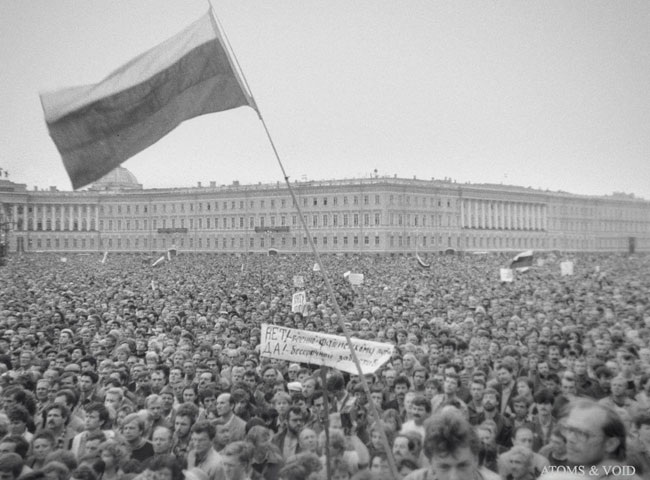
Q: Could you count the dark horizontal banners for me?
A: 2